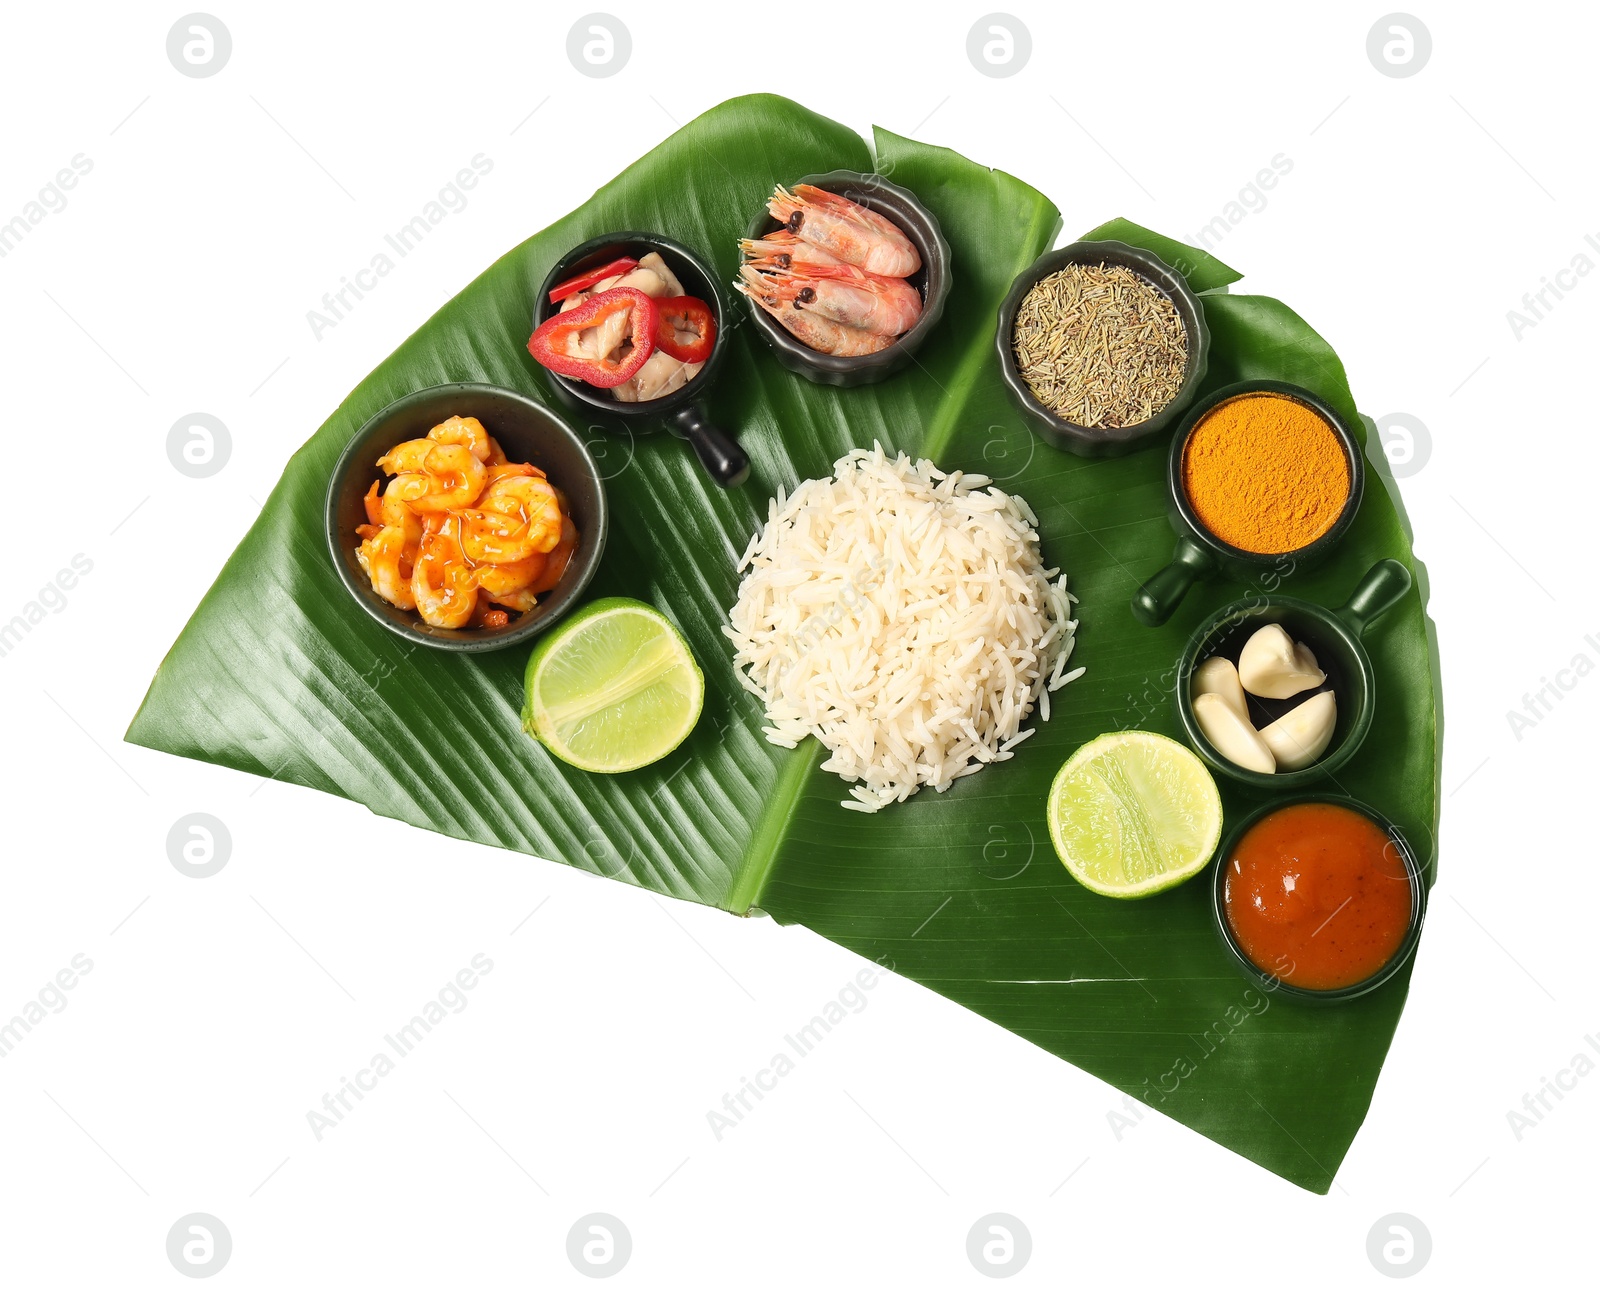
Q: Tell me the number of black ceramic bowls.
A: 7